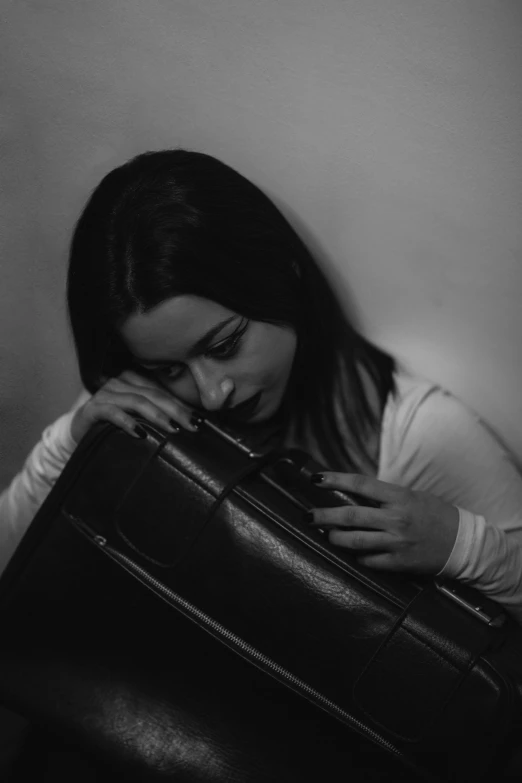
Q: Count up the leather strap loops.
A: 2